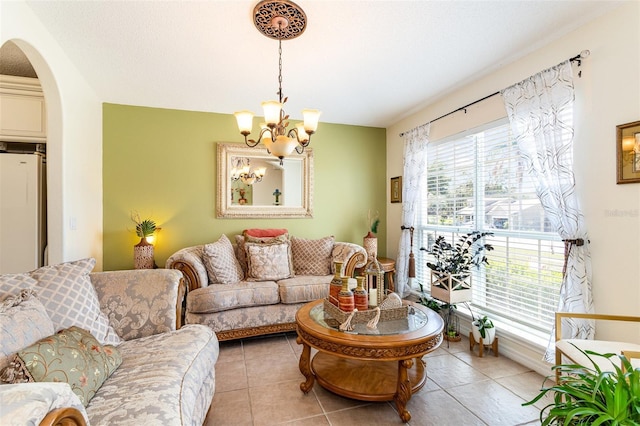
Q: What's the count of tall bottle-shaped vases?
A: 3